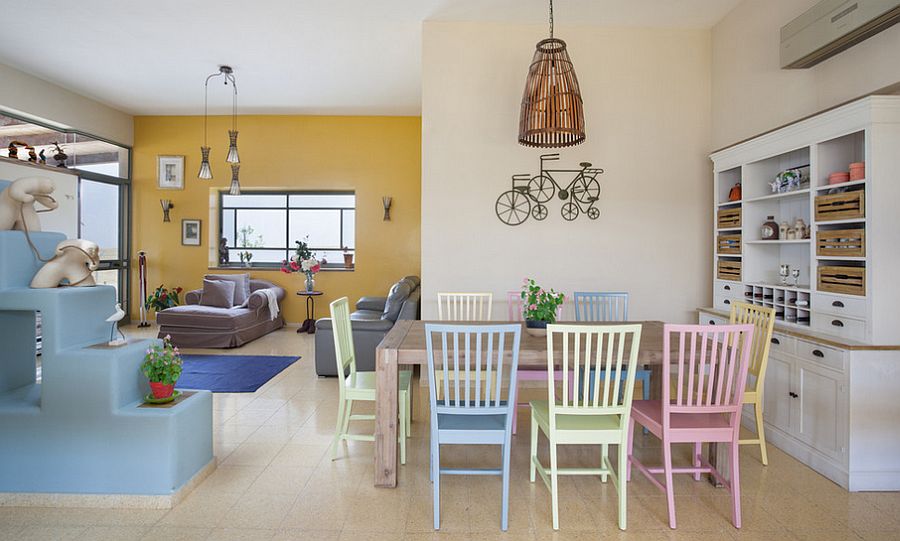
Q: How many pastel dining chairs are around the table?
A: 8